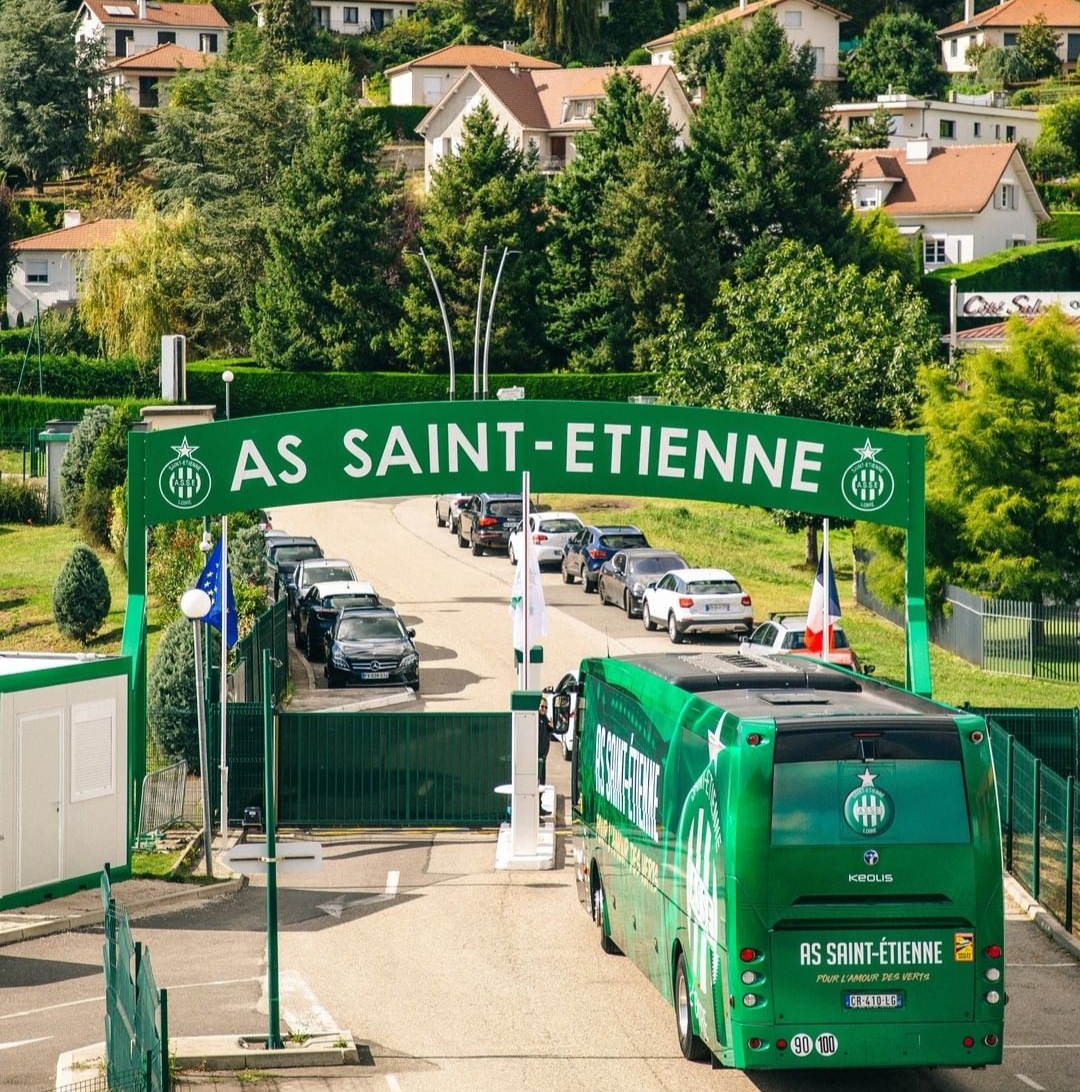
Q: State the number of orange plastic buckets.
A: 0